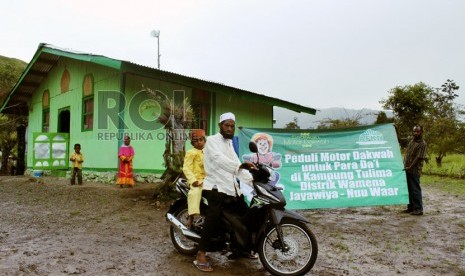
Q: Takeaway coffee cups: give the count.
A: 0